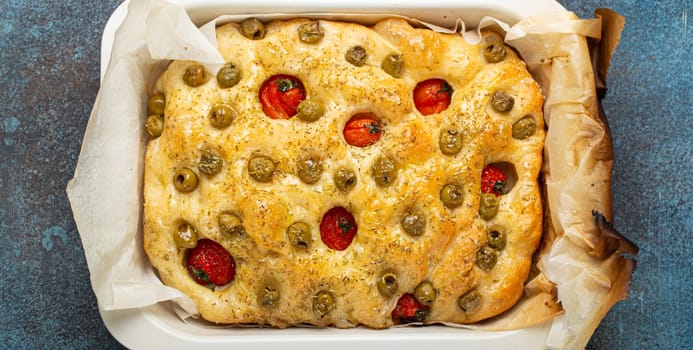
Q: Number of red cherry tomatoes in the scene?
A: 7